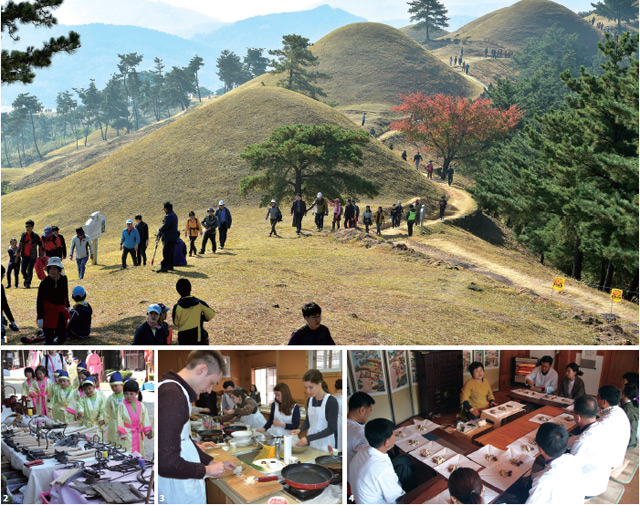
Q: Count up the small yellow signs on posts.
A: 2